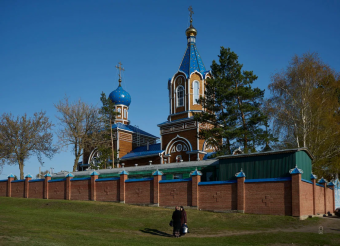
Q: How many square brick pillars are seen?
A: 13